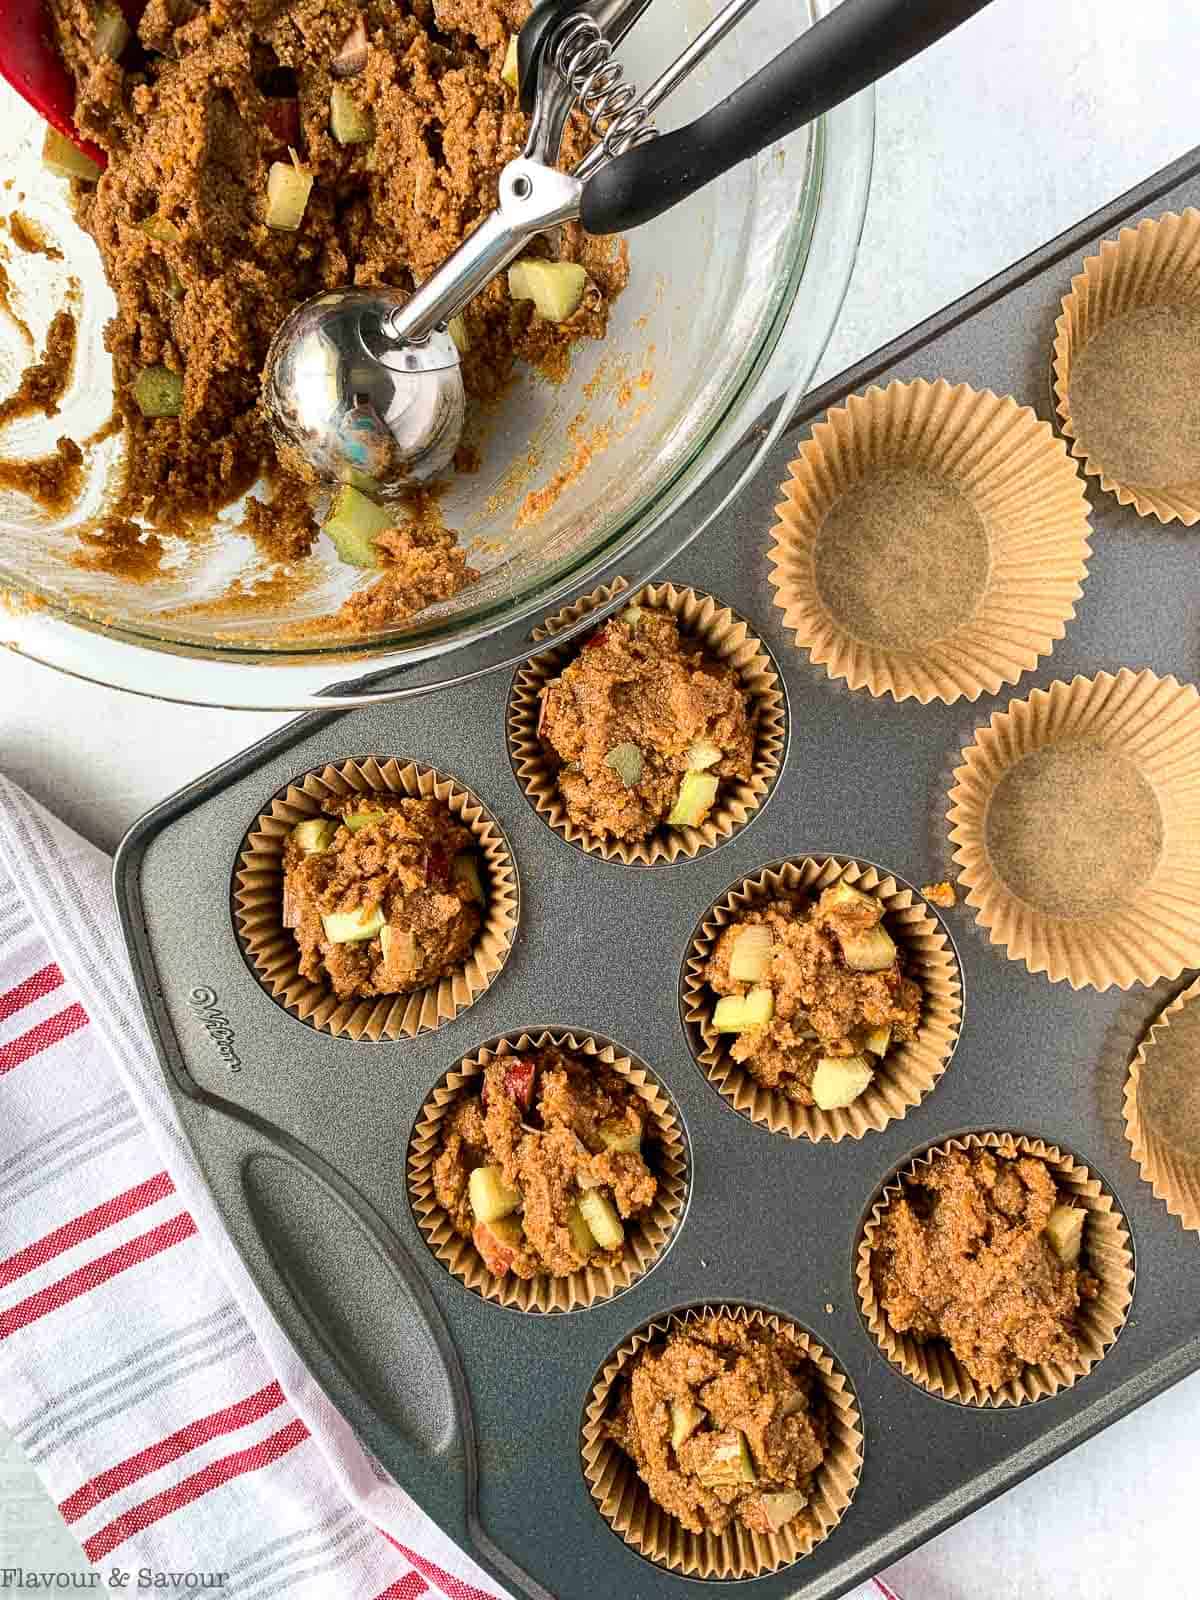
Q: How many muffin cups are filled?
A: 6